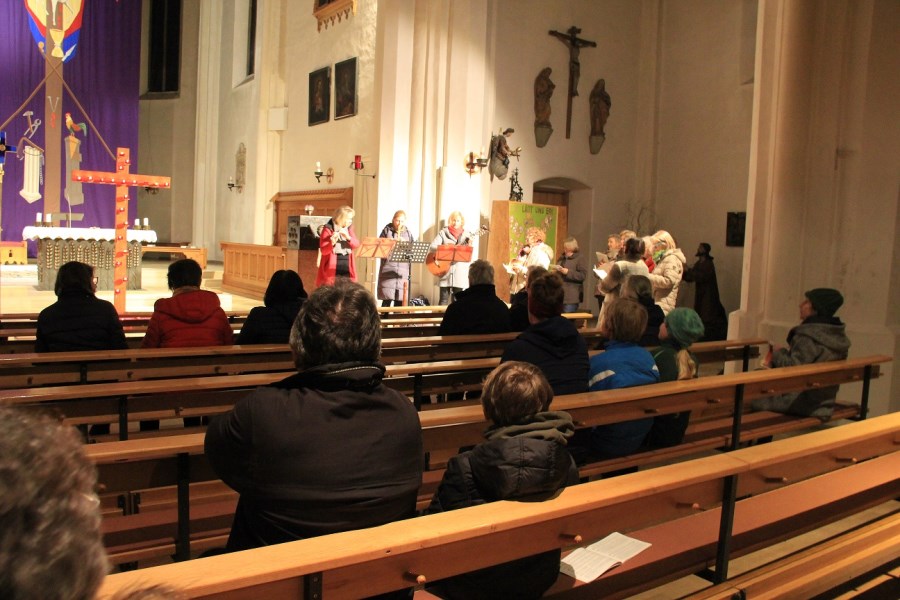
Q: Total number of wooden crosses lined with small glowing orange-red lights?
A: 1